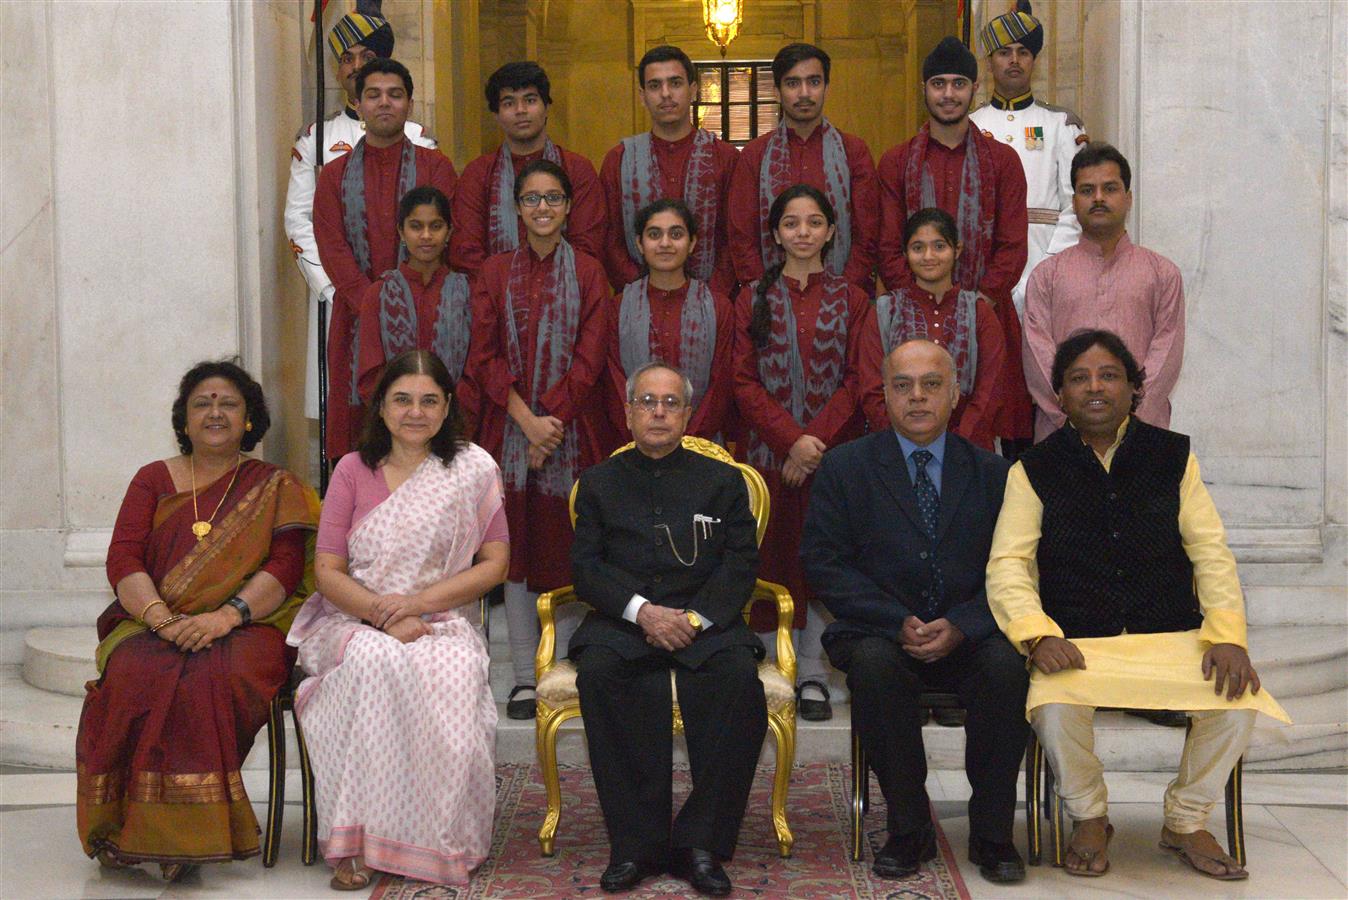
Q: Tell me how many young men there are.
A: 5